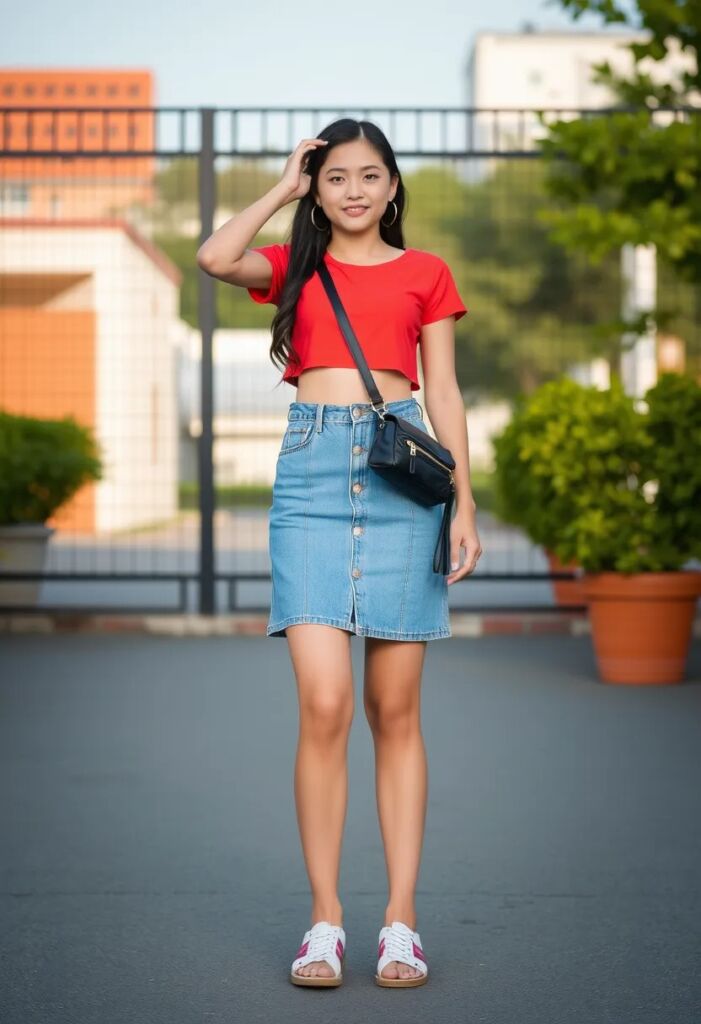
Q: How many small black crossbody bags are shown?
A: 1